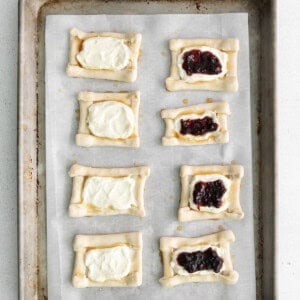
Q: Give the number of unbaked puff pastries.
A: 8